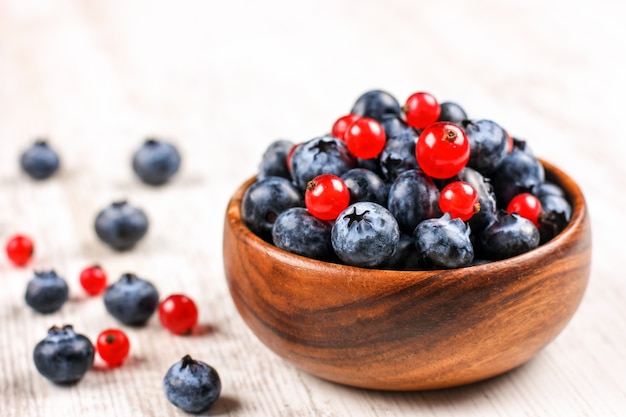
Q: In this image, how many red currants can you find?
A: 13